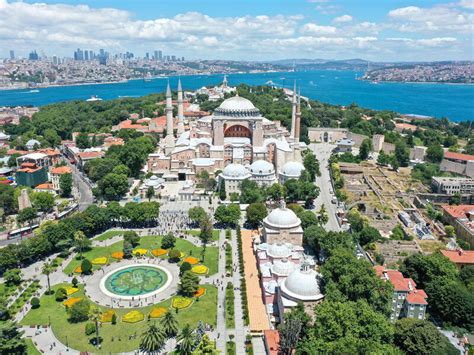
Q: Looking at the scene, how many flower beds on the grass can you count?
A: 15